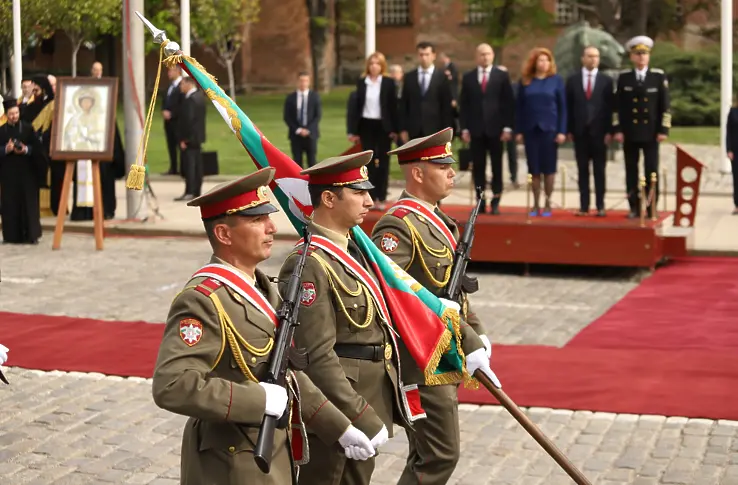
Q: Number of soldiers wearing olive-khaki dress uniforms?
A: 3